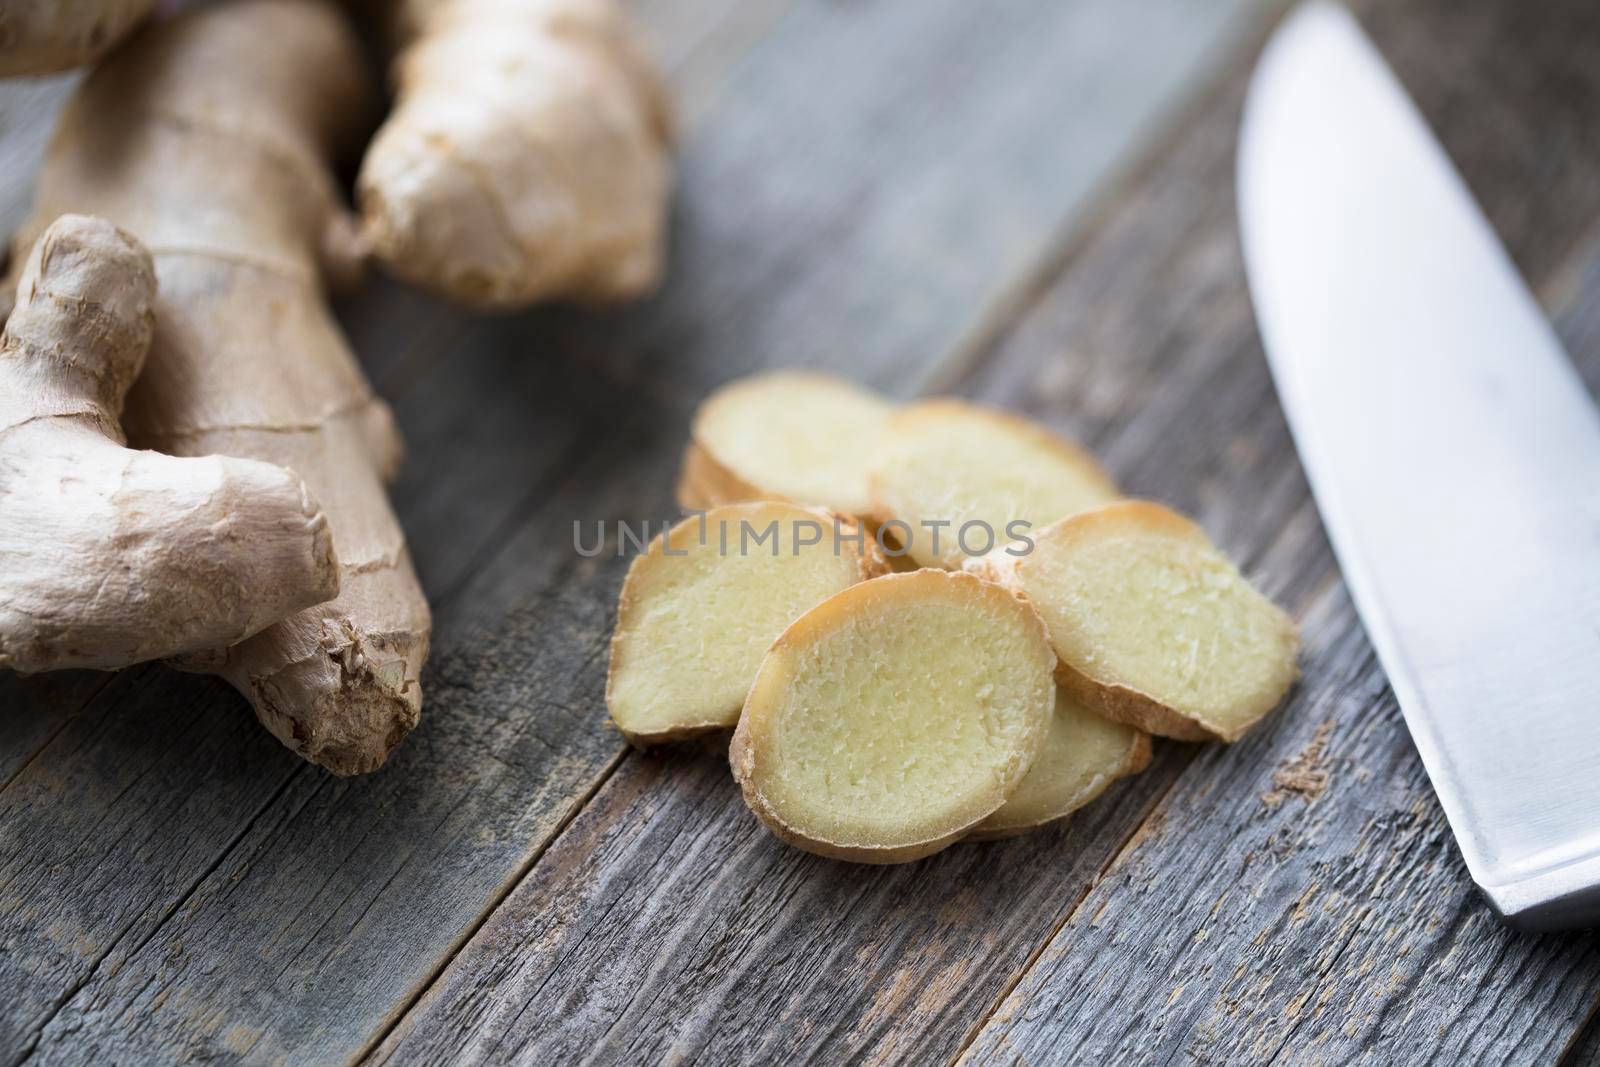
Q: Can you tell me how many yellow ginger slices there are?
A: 6